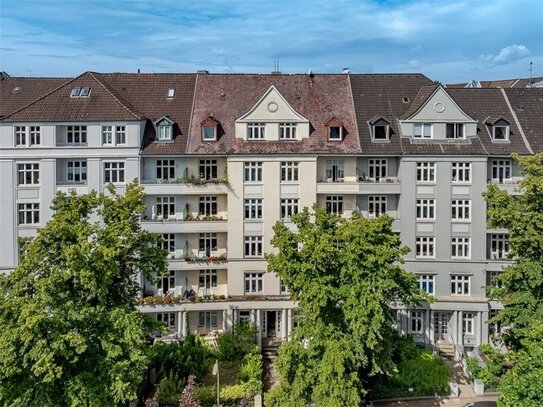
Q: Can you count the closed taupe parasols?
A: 0